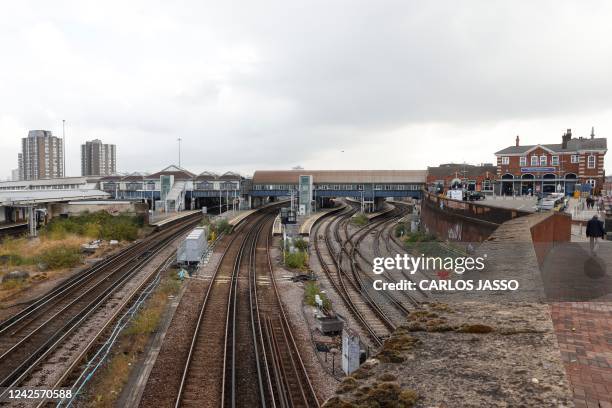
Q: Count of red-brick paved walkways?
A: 1